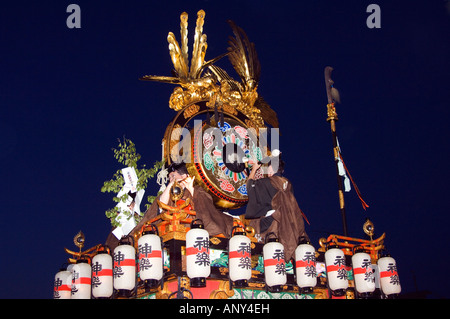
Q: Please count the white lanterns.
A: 12